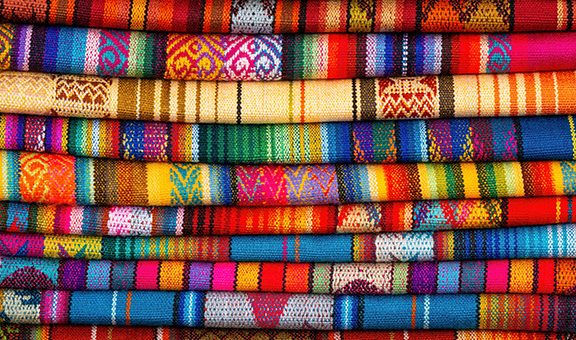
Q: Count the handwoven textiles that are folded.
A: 10